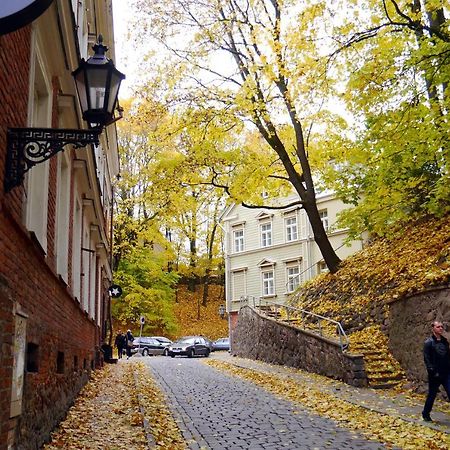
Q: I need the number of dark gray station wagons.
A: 1